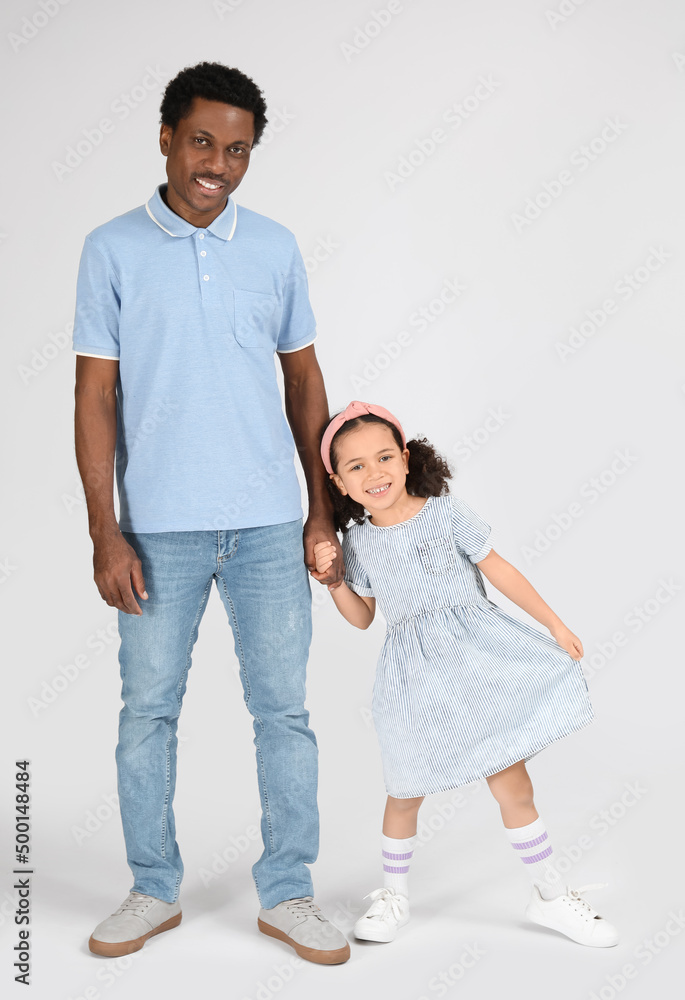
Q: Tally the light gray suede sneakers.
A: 2